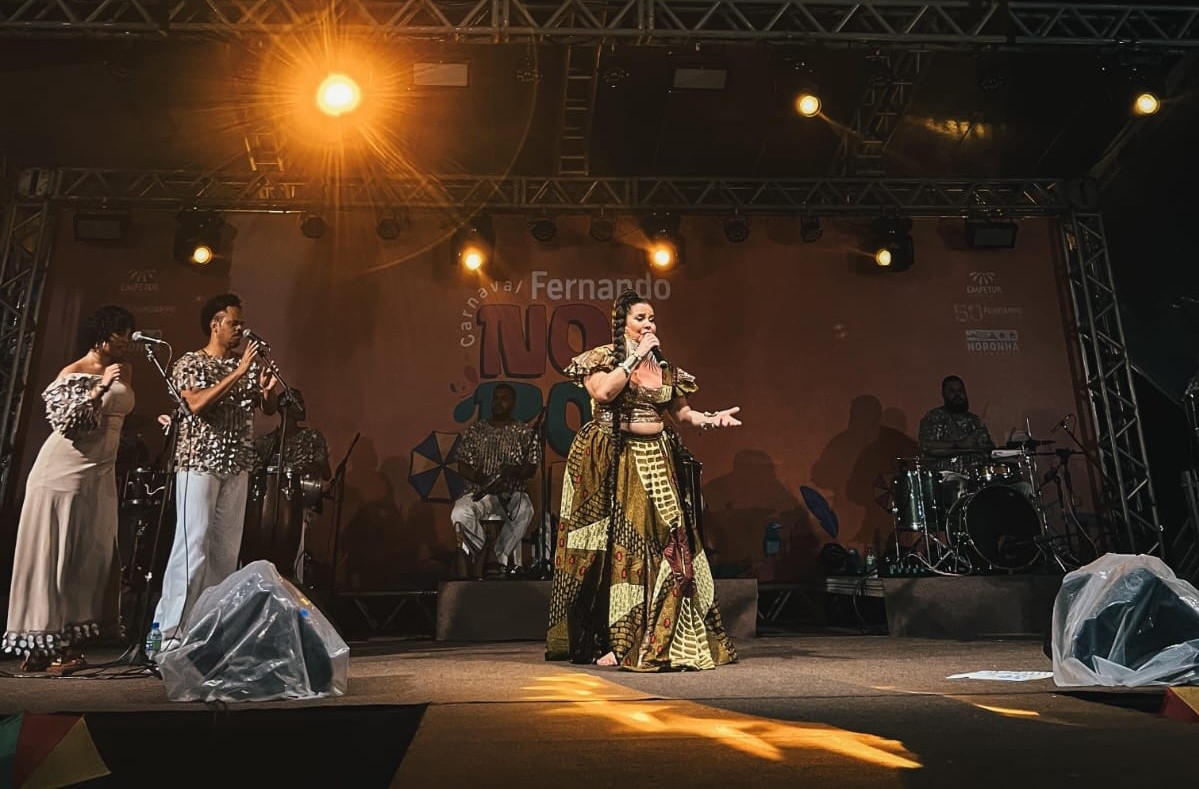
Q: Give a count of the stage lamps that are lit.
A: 7